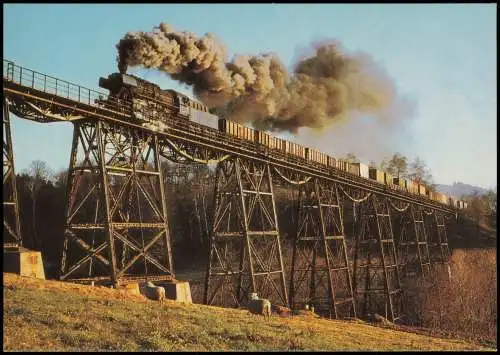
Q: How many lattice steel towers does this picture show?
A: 7